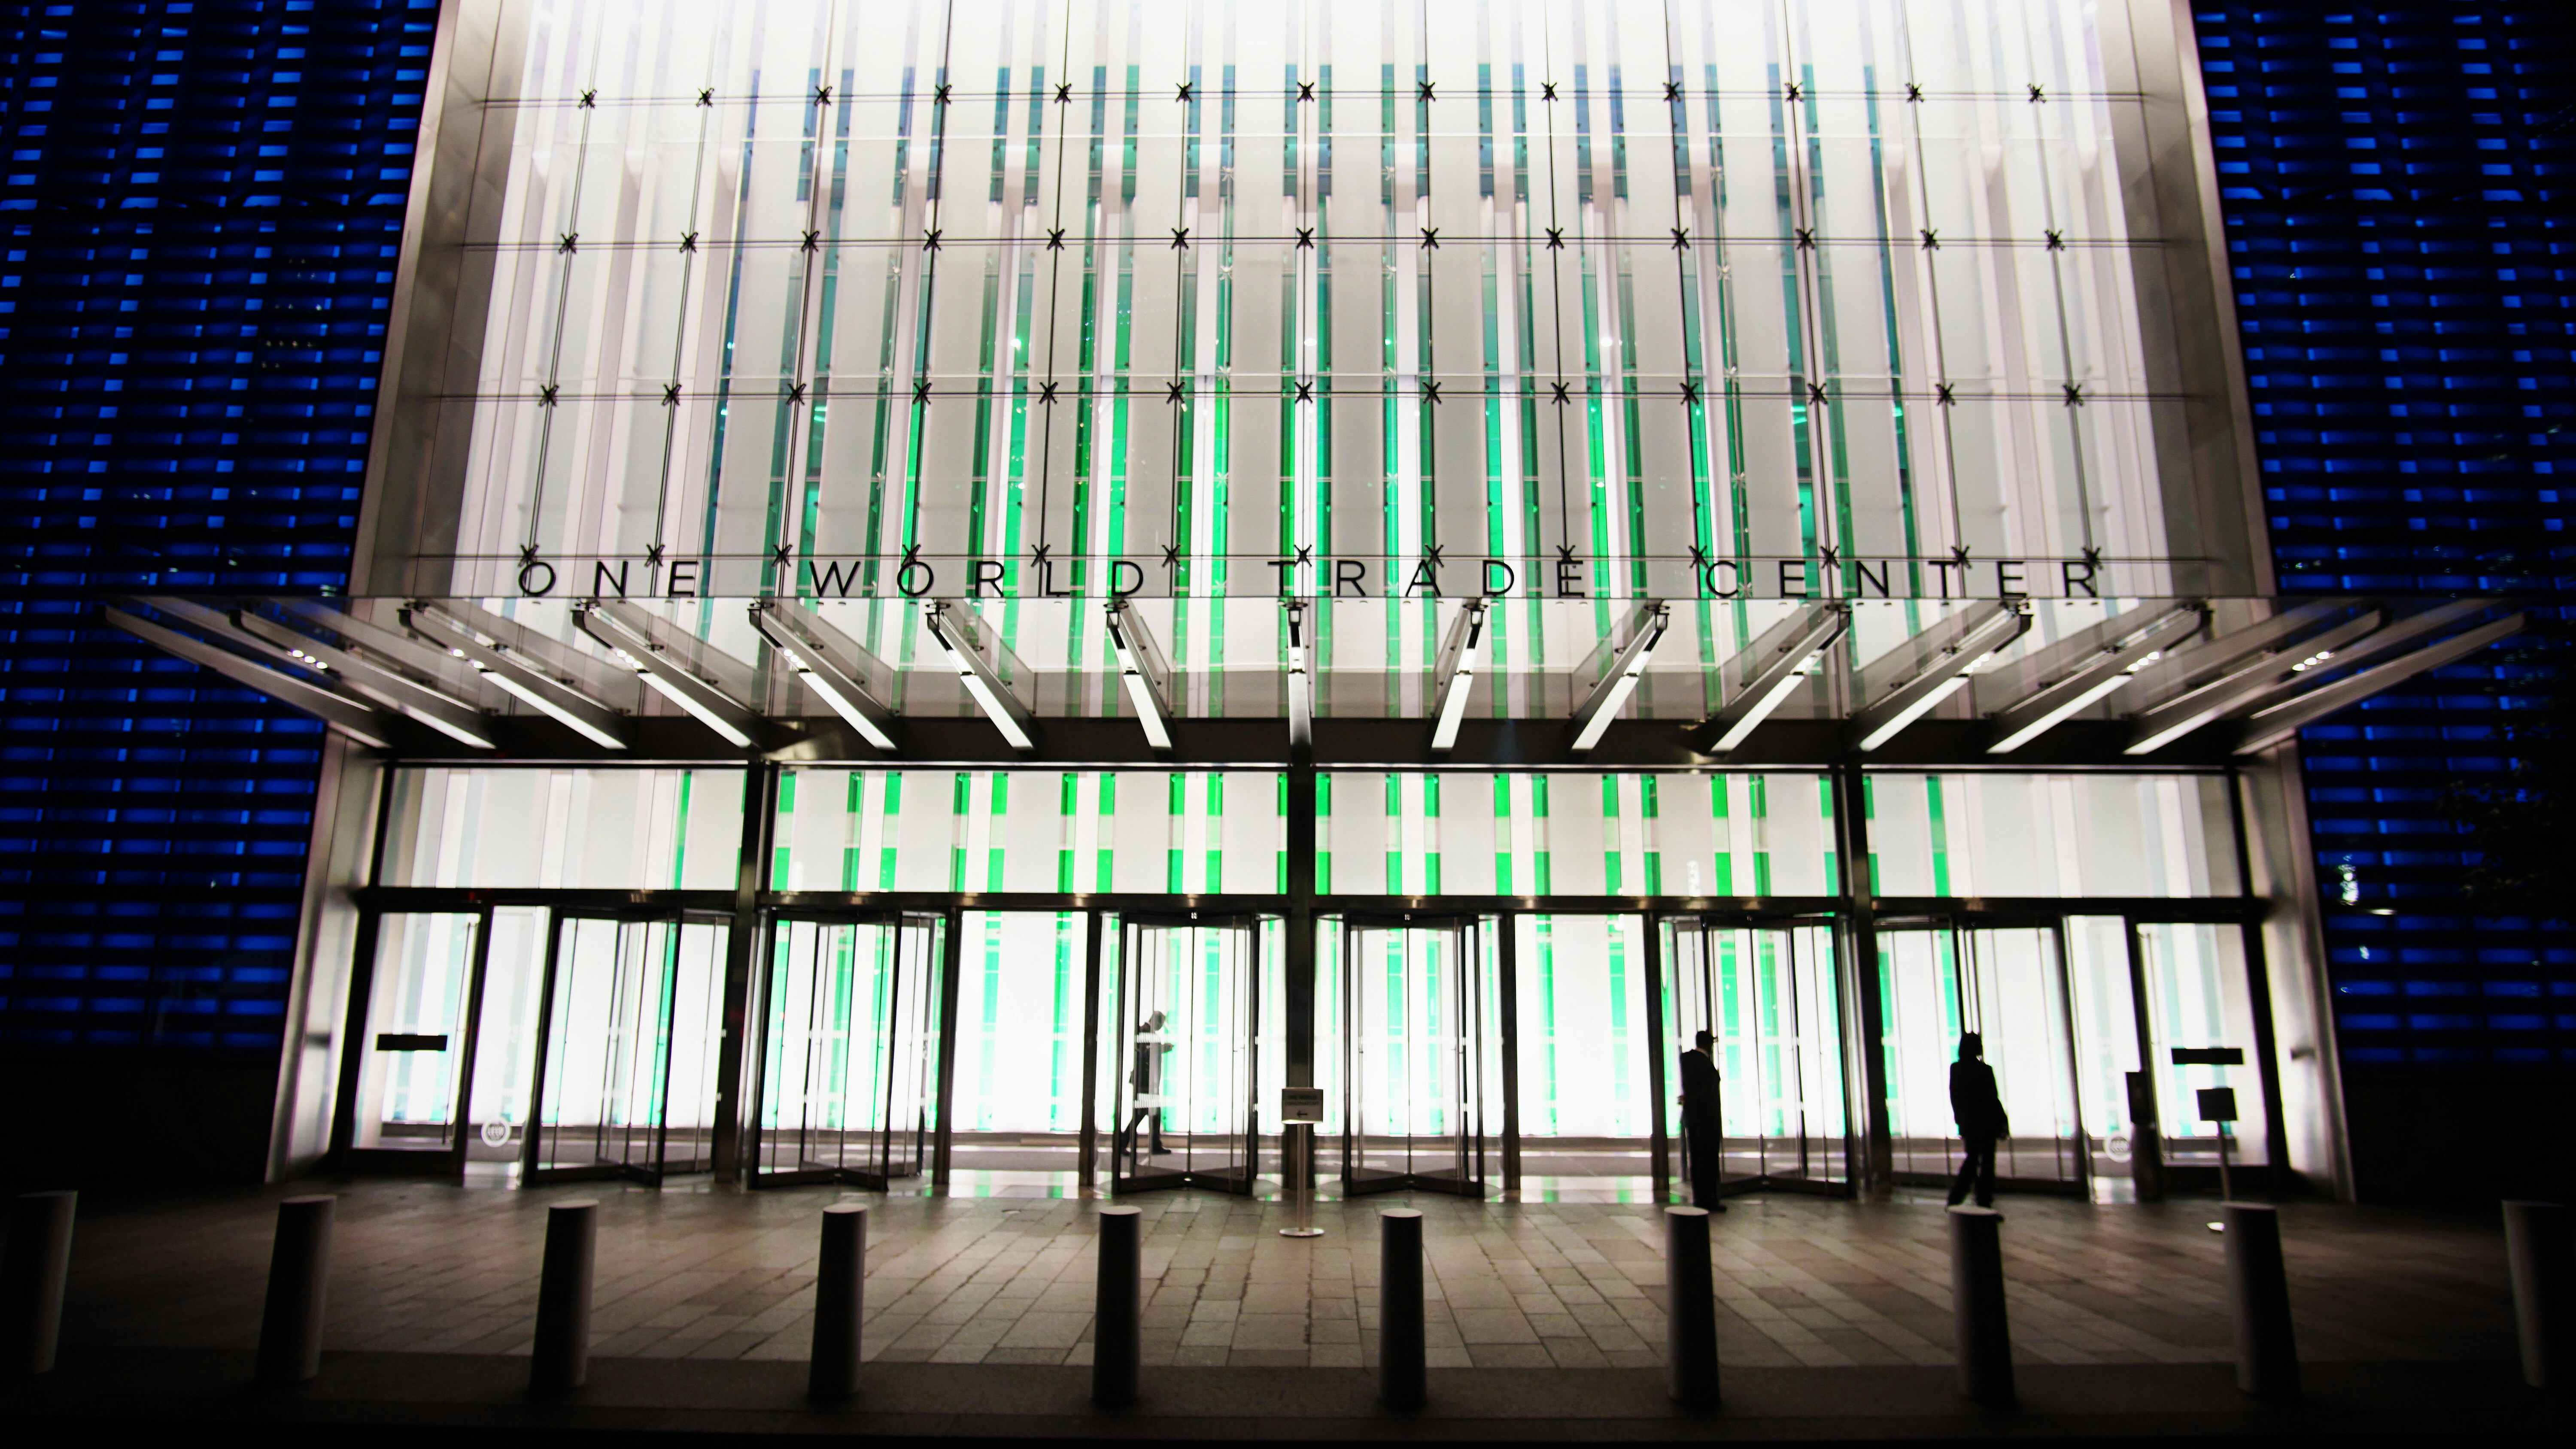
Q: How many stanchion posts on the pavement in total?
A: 10